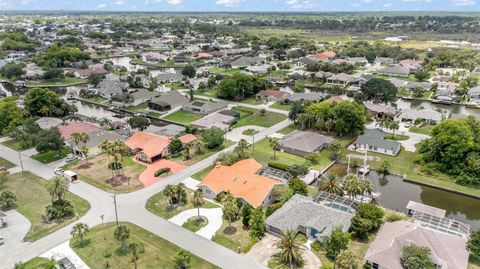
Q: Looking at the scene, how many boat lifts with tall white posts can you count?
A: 1